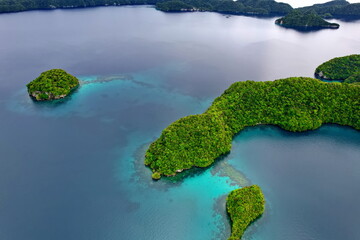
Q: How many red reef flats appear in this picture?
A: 0